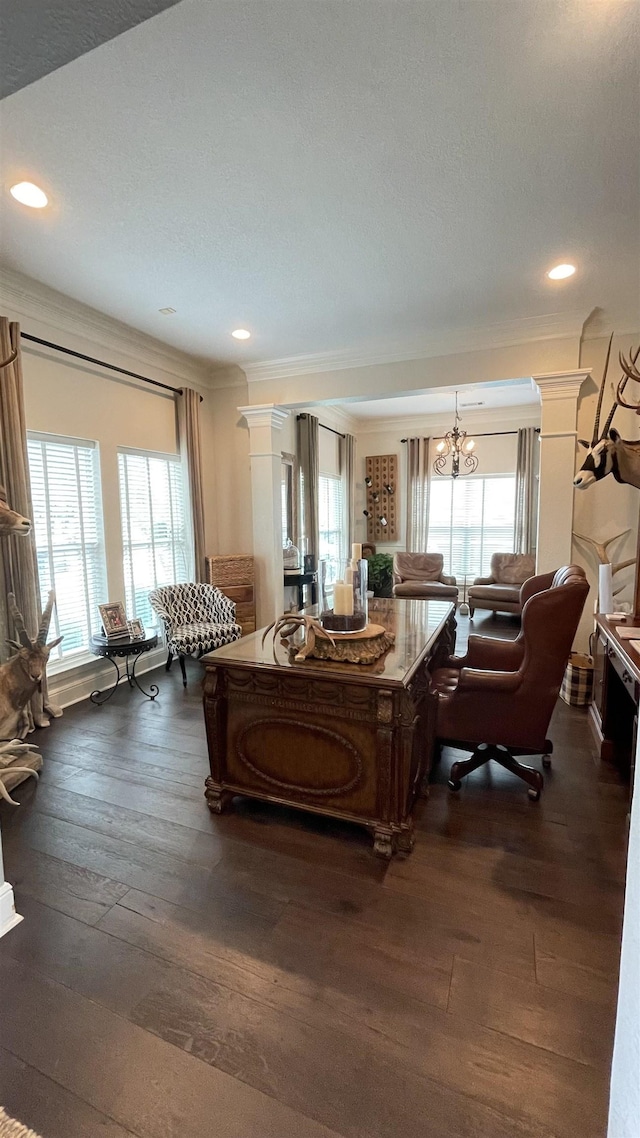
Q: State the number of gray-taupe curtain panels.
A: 6